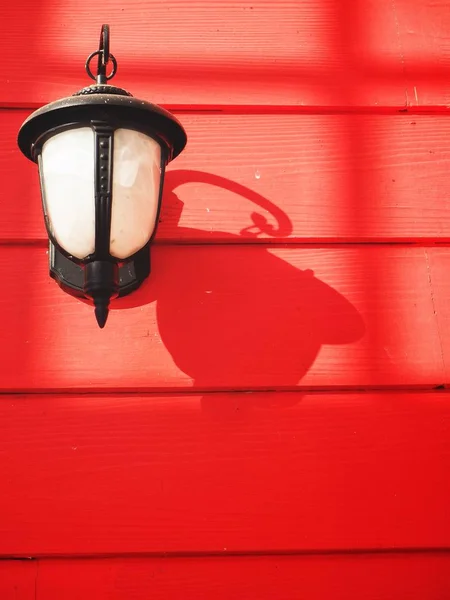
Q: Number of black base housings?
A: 1